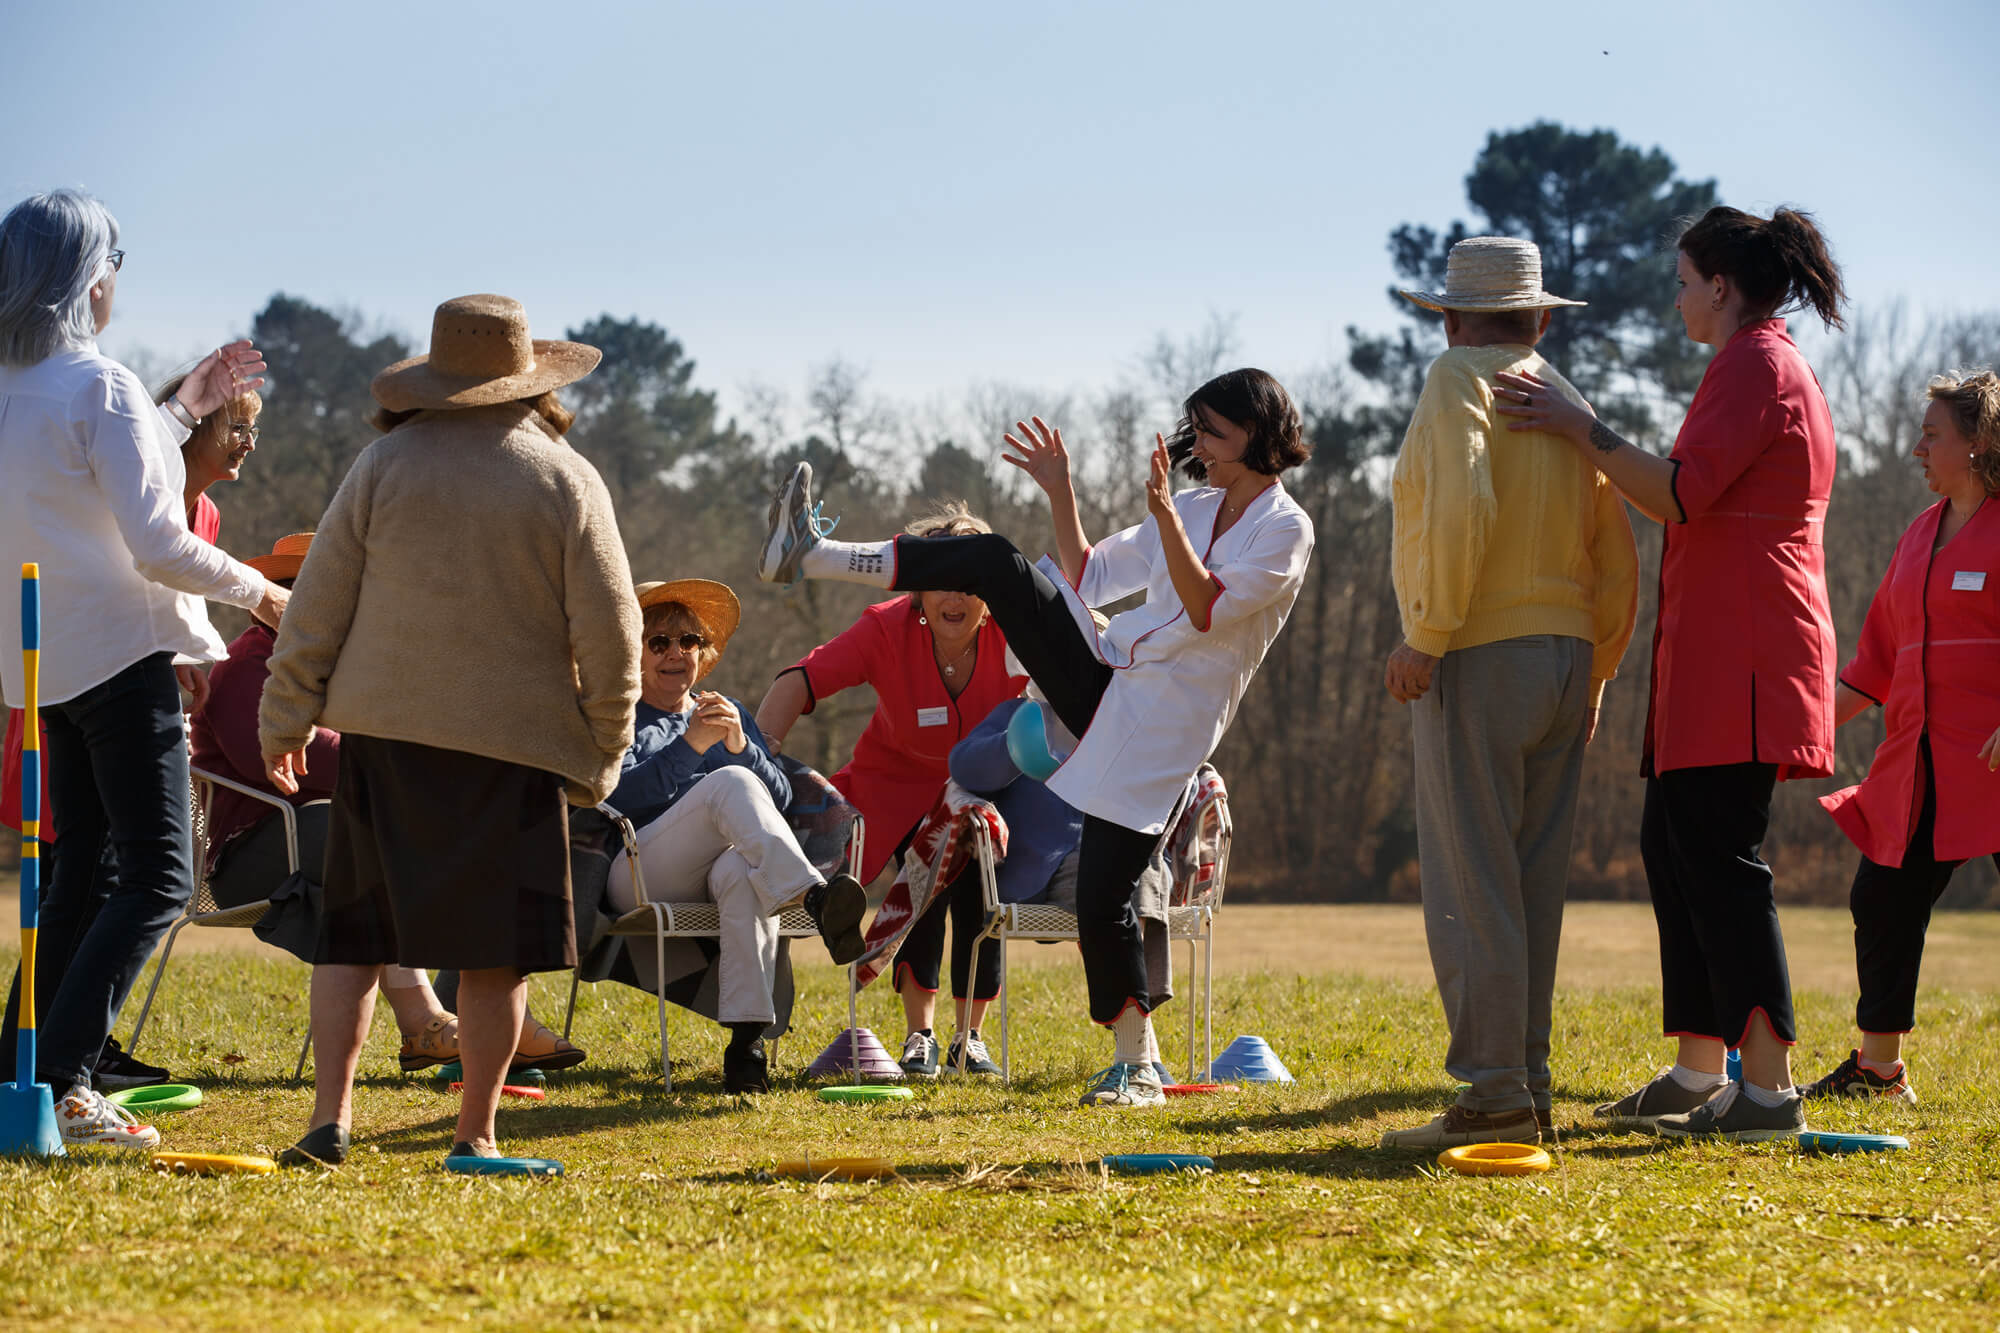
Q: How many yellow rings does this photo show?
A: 3